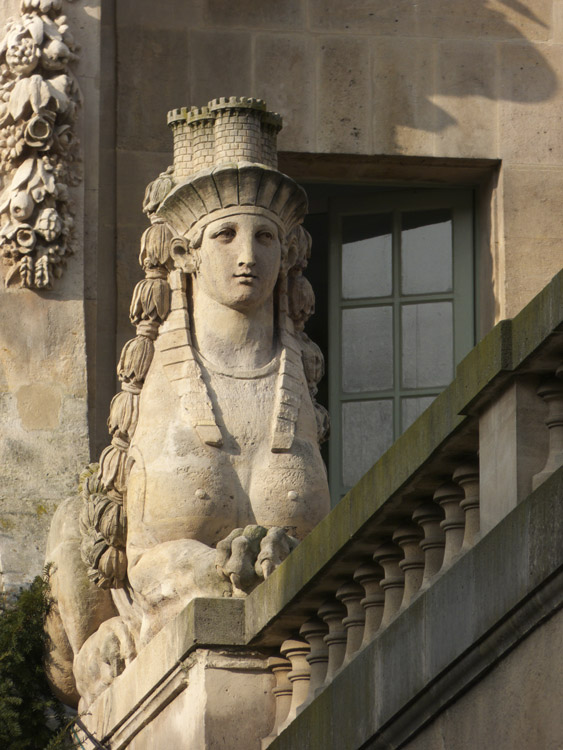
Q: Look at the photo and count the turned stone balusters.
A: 12